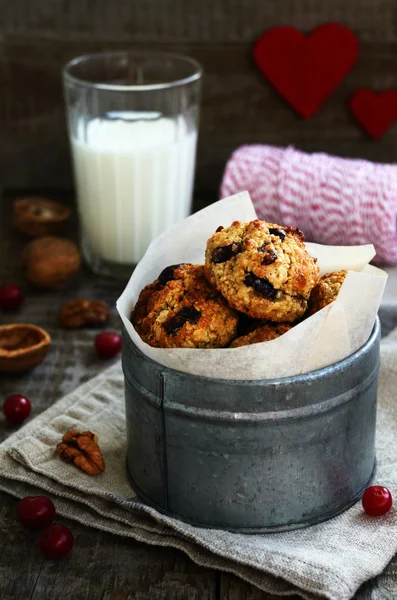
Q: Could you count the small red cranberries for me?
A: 6